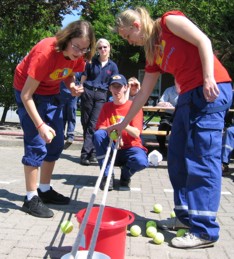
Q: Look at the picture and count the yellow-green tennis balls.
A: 10